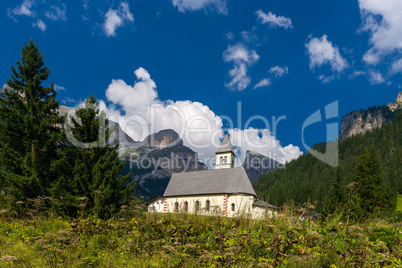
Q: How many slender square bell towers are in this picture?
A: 1